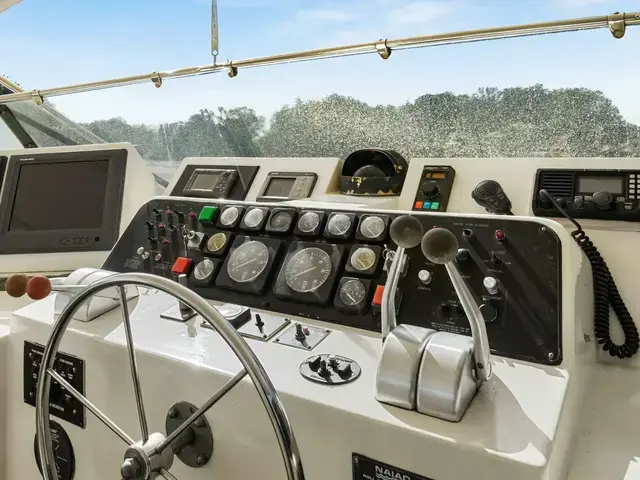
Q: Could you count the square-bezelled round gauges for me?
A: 12